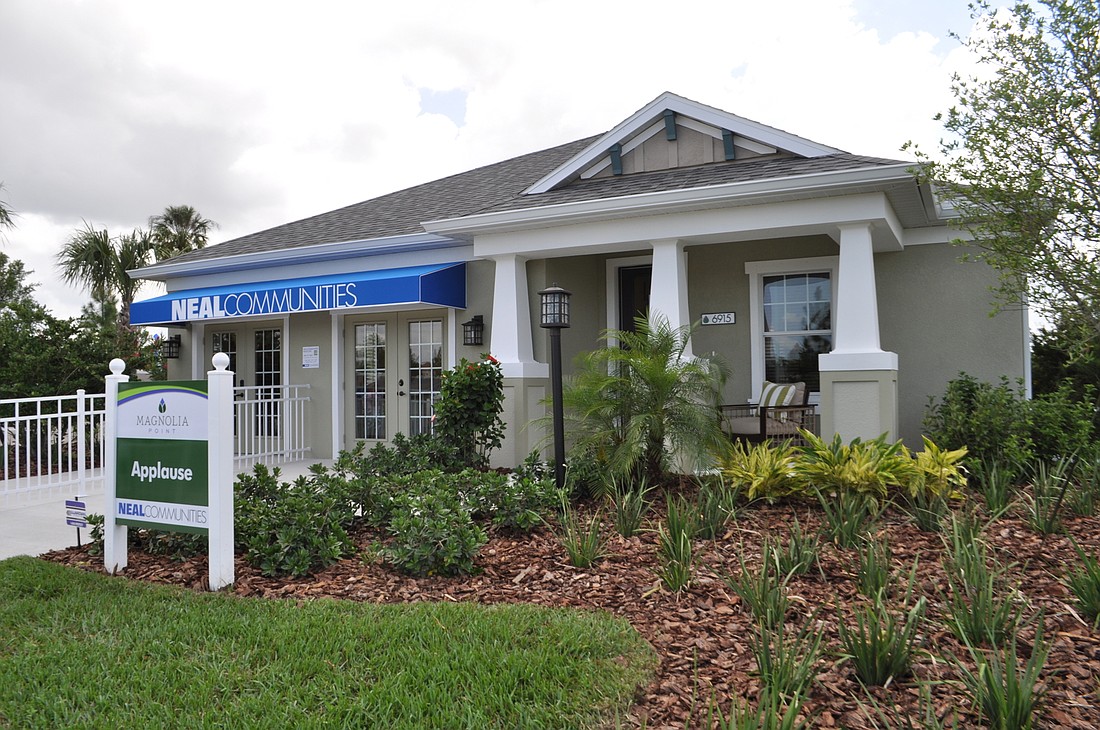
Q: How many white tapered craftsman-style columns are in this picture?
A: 3